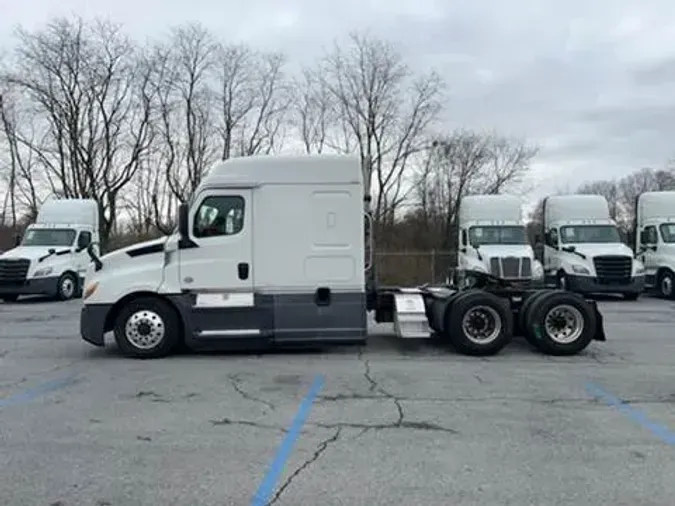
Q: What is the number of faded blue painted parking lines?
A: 3